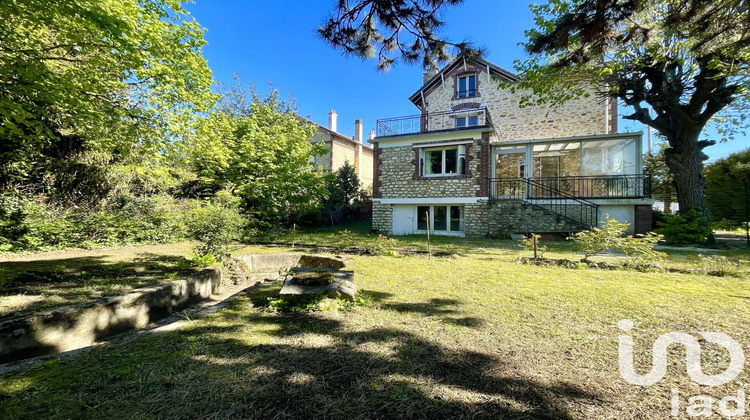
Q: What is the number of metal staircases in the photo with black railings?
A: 1